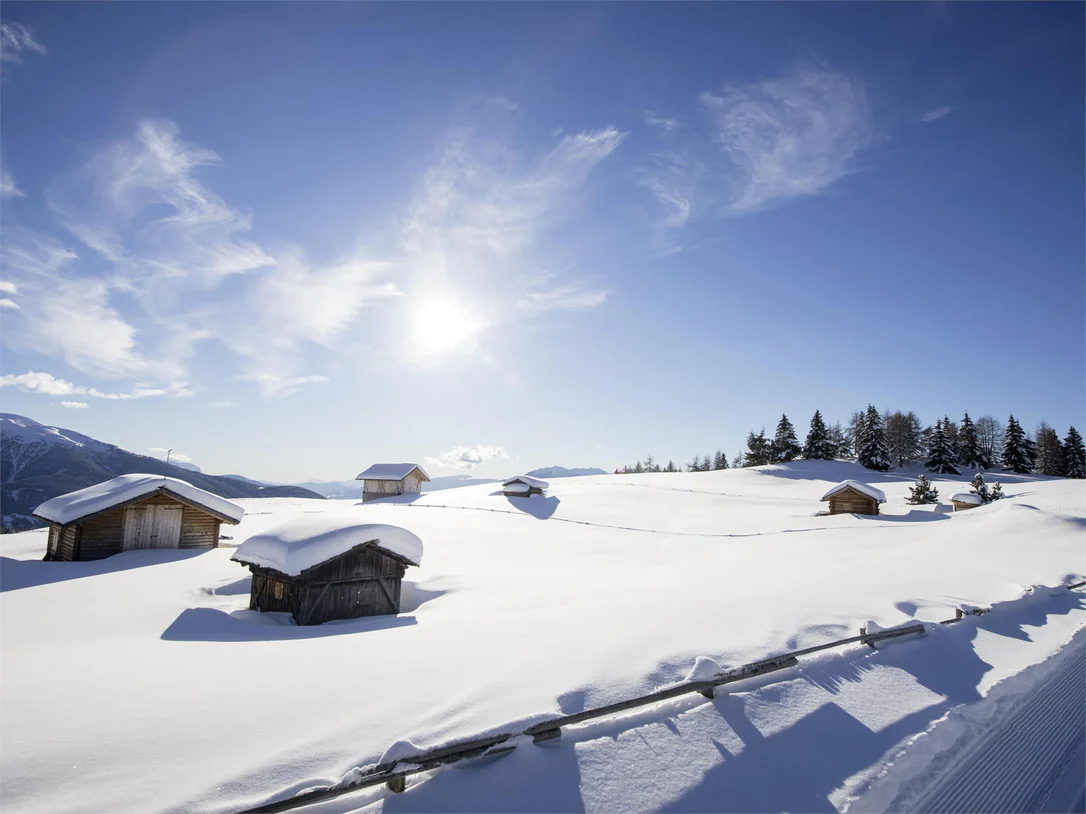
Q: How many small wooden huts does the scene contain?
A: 6